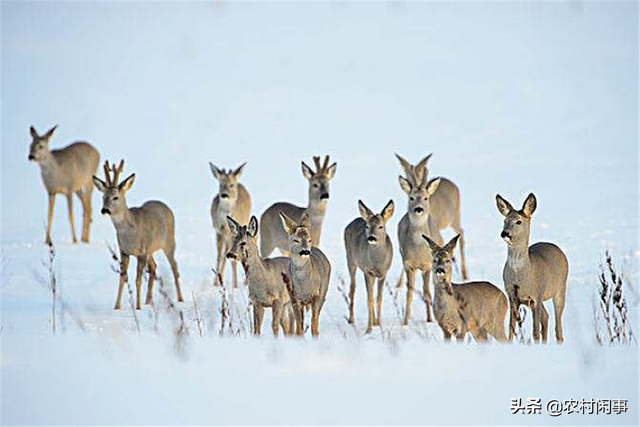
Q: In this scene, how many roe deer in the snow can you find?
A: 11